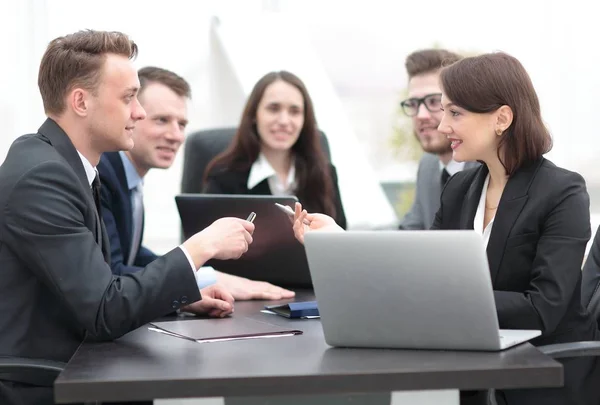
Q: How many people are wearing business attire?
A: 5